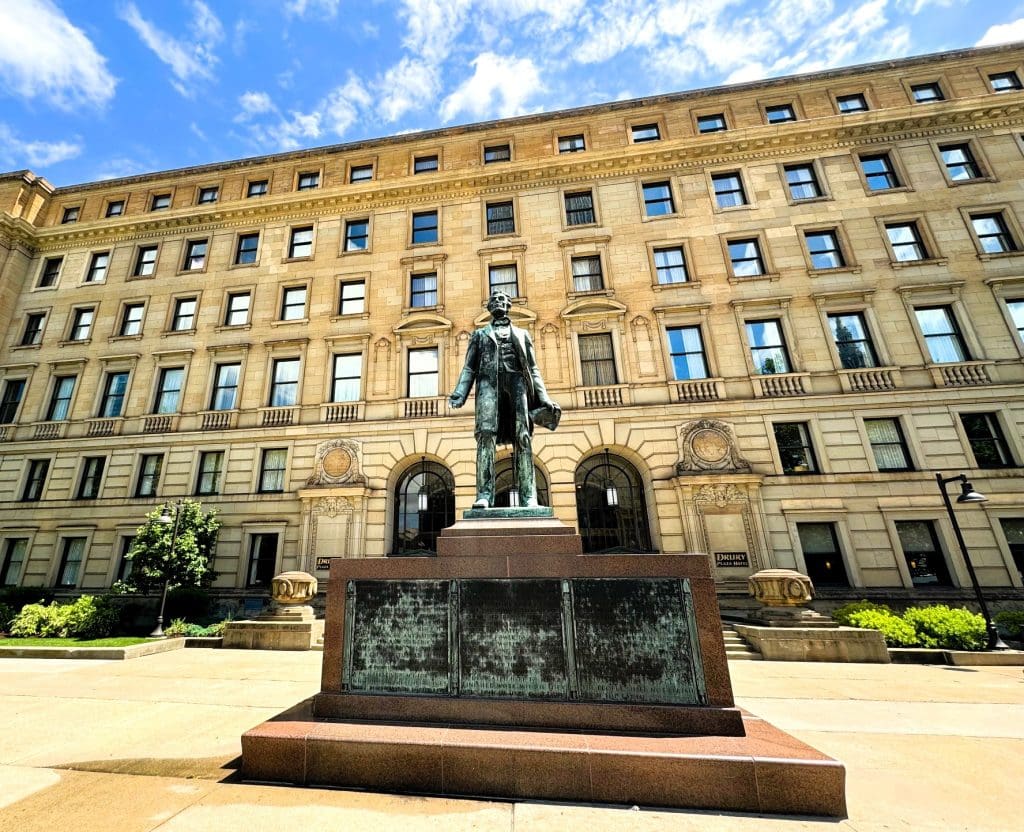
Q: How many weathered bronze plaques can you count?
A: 3